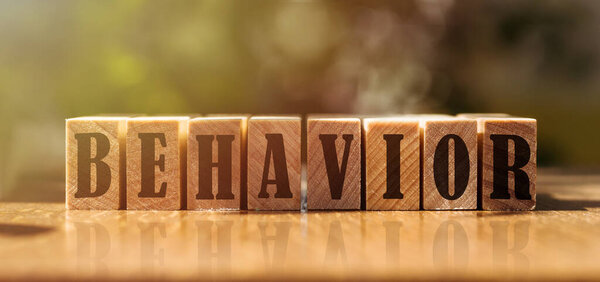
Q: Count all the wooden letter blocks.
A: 8